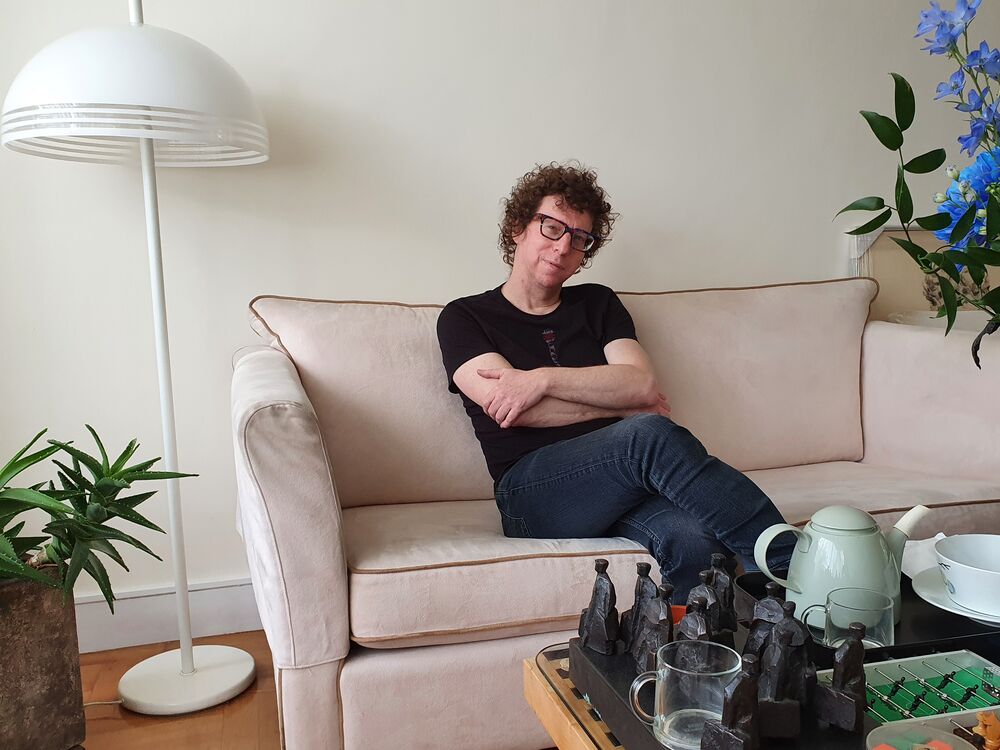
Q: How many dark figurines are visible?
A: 11